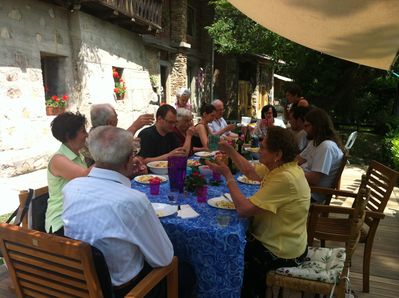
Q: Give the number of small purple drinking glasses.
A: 3